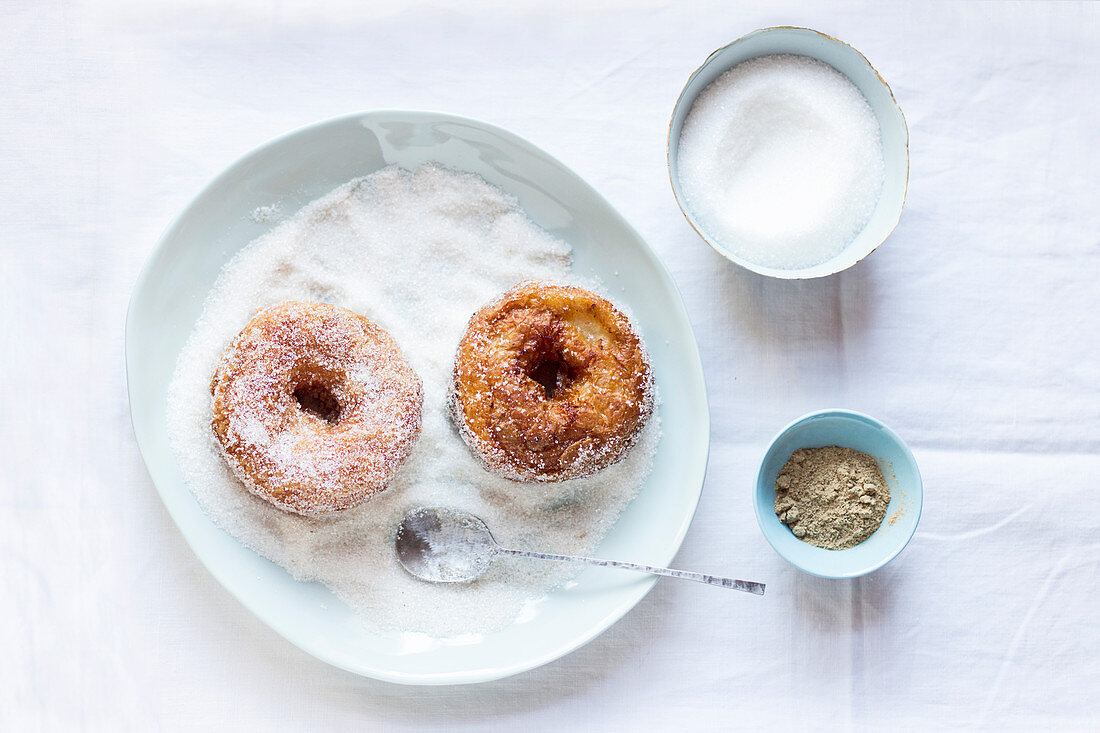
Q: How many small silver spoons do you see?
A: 1